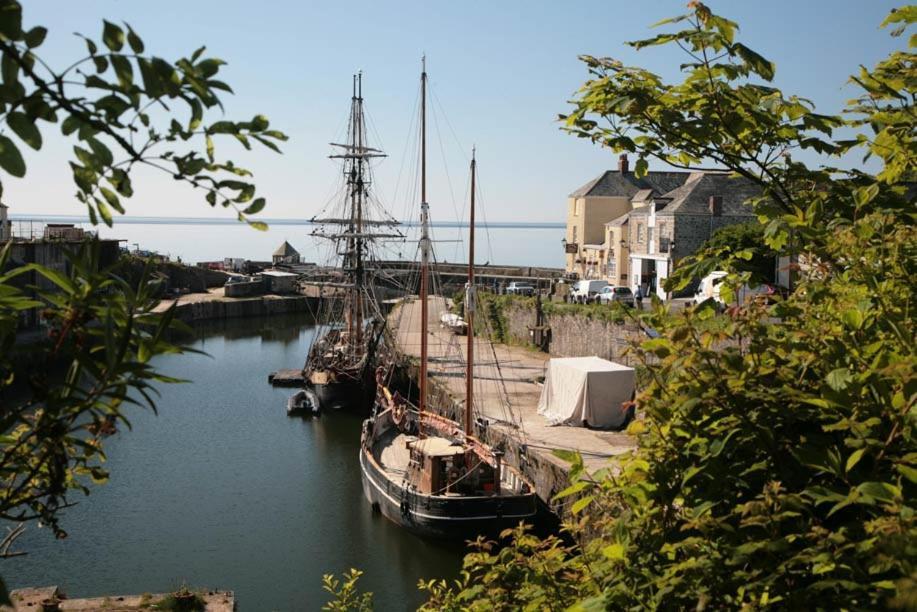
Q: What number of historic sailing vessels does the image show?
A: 2